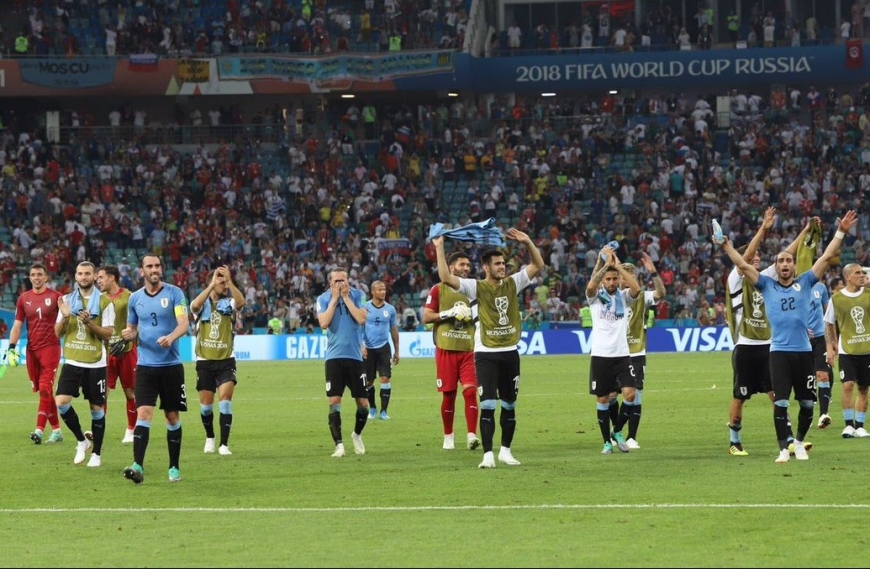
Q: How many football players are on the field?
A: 15